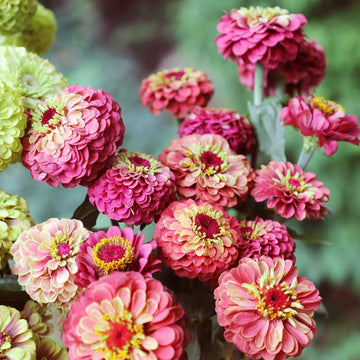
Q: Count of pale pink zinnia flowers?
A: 1